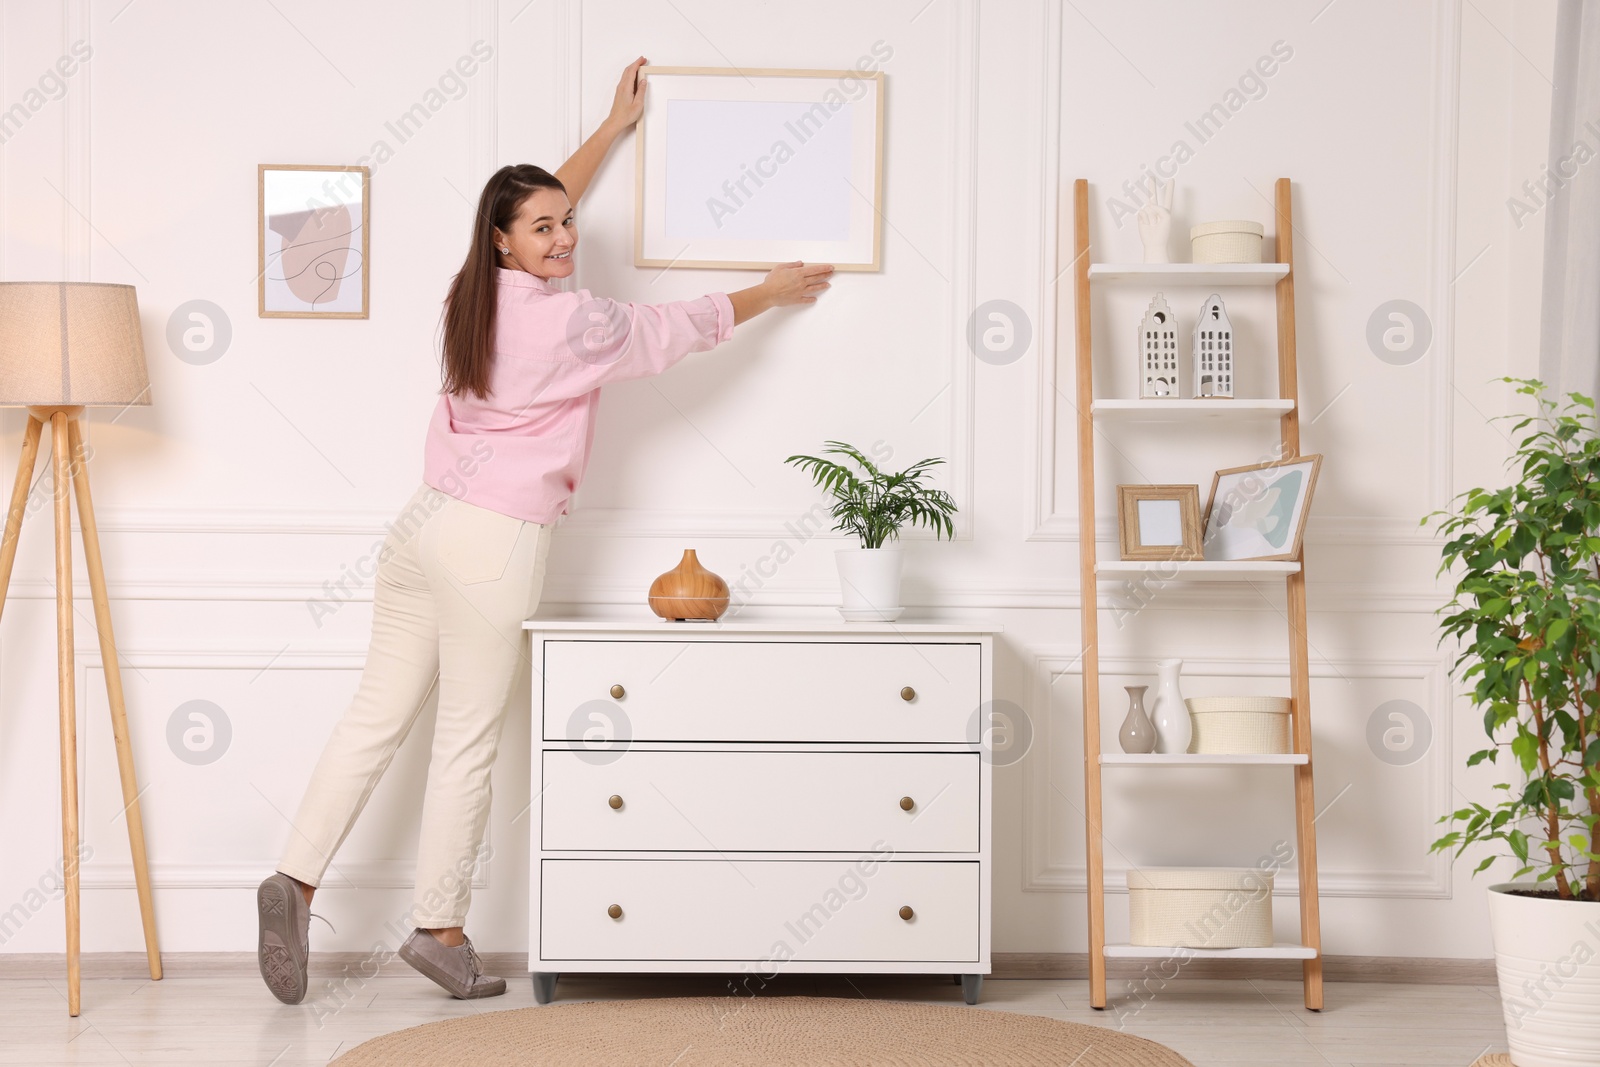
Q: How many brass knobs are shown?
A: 6